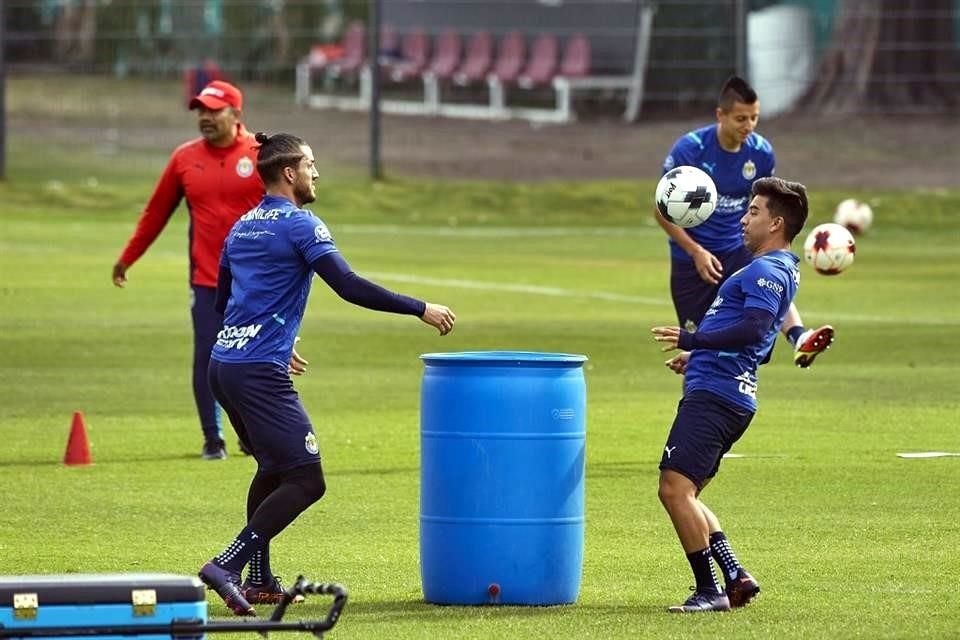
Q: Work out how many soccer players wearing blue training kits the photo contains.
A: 3